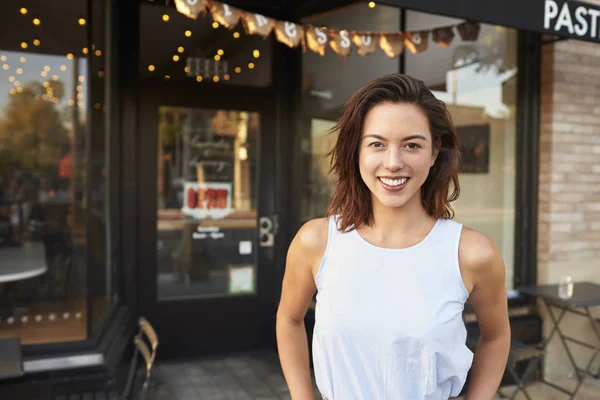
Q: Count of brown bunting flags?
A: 11